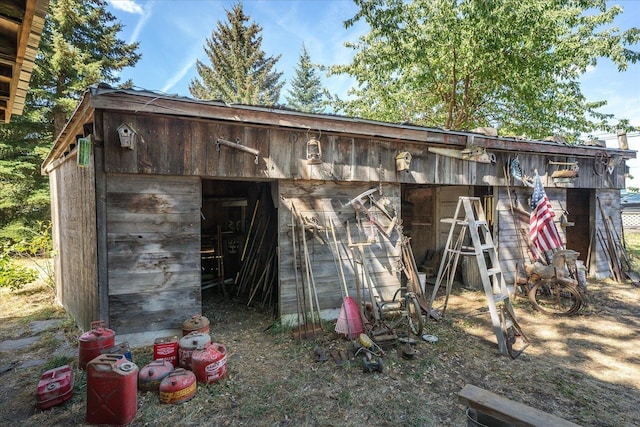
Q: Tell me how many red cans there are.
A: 9